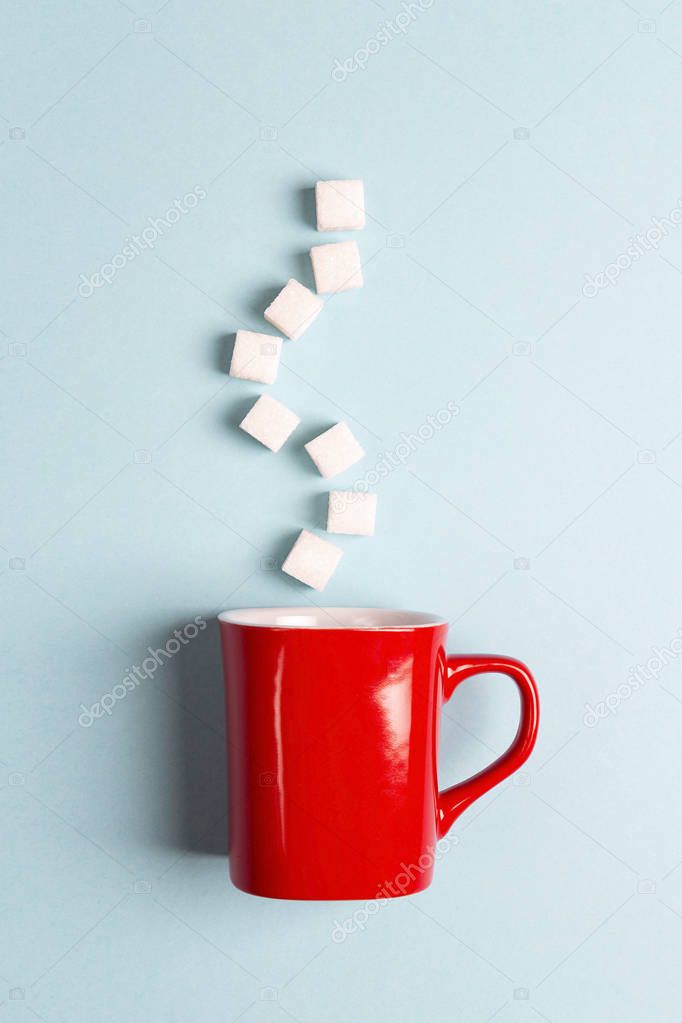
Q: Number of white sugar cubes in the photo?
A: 8